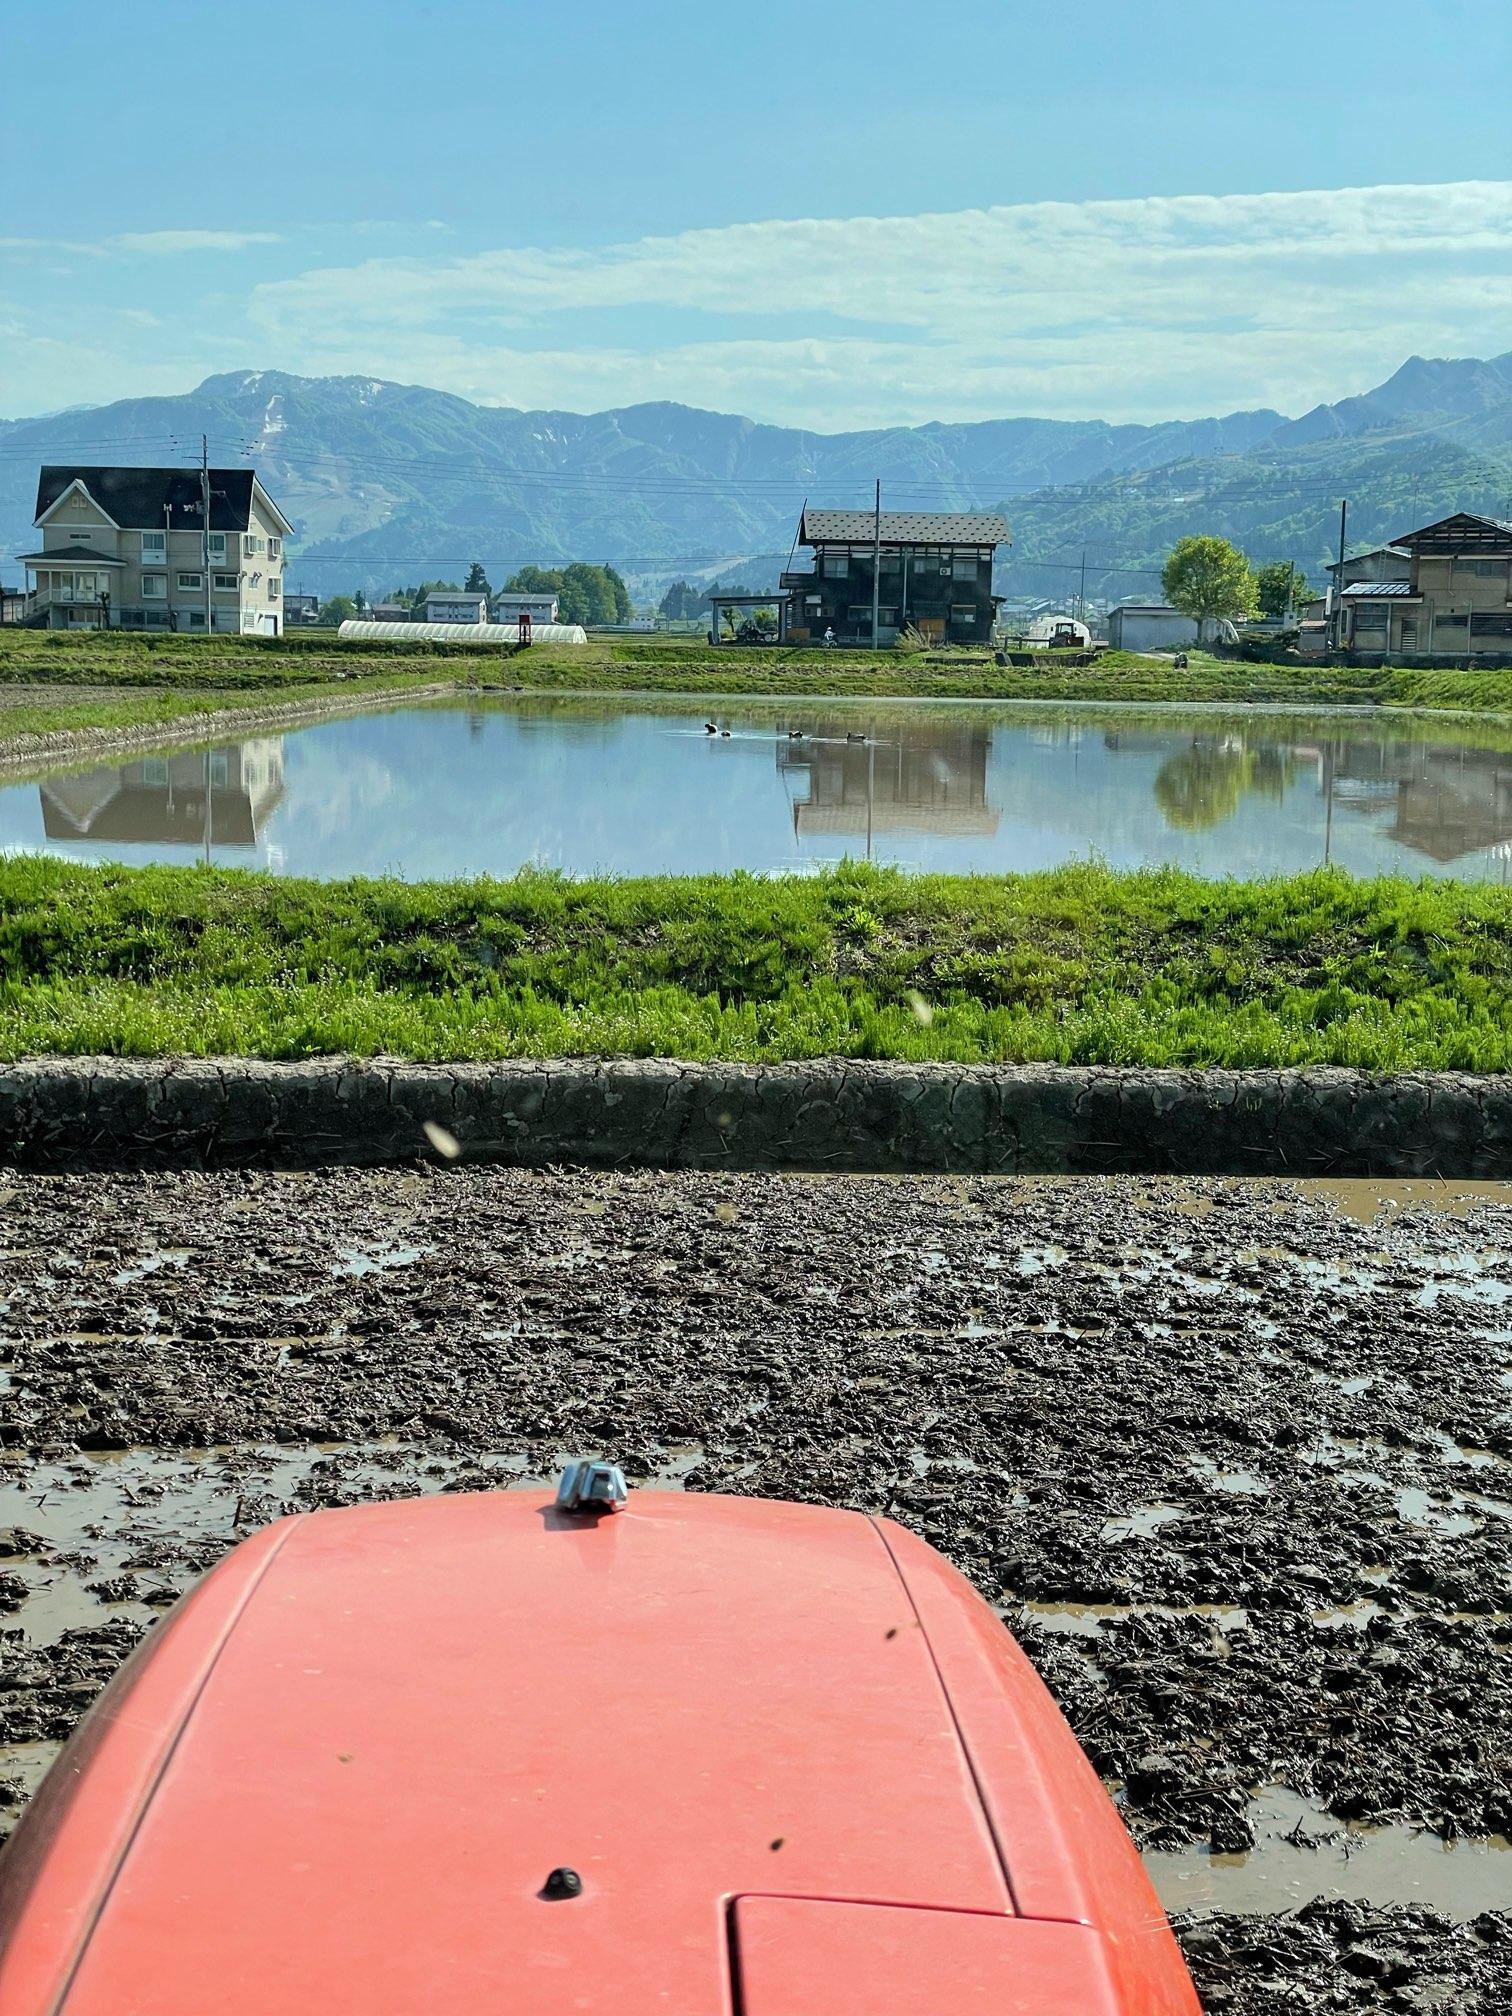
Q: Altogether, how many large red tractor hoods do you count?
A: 1